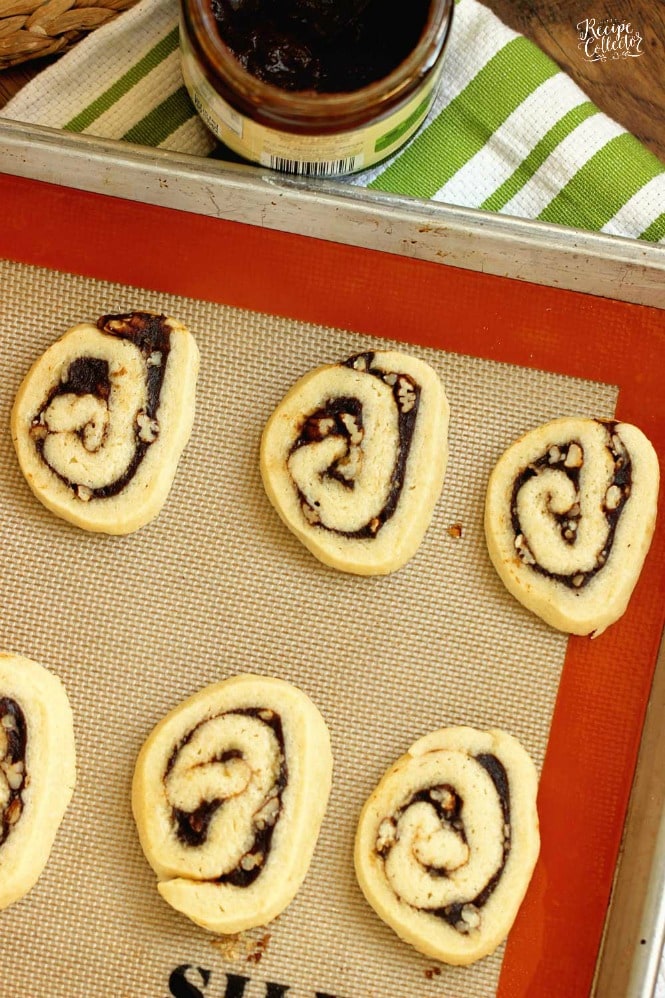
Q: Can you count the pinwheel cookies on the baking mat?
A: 6